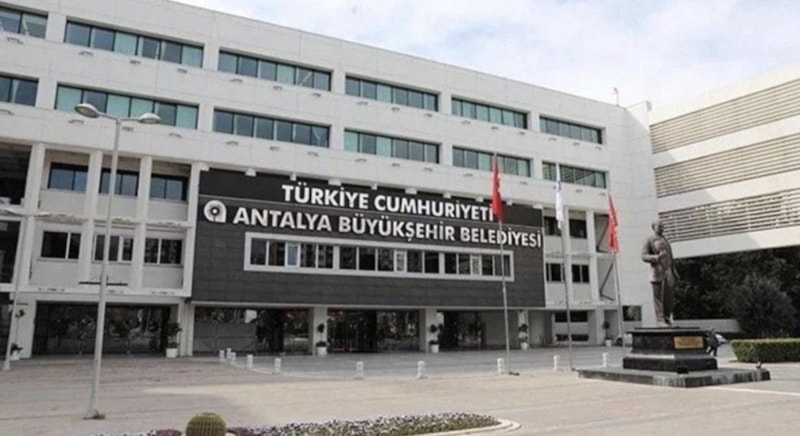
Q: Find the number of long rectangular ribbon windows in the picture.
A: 13